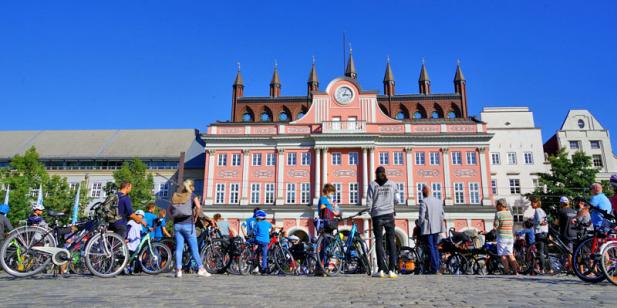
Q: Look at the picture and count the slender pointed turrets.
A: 7